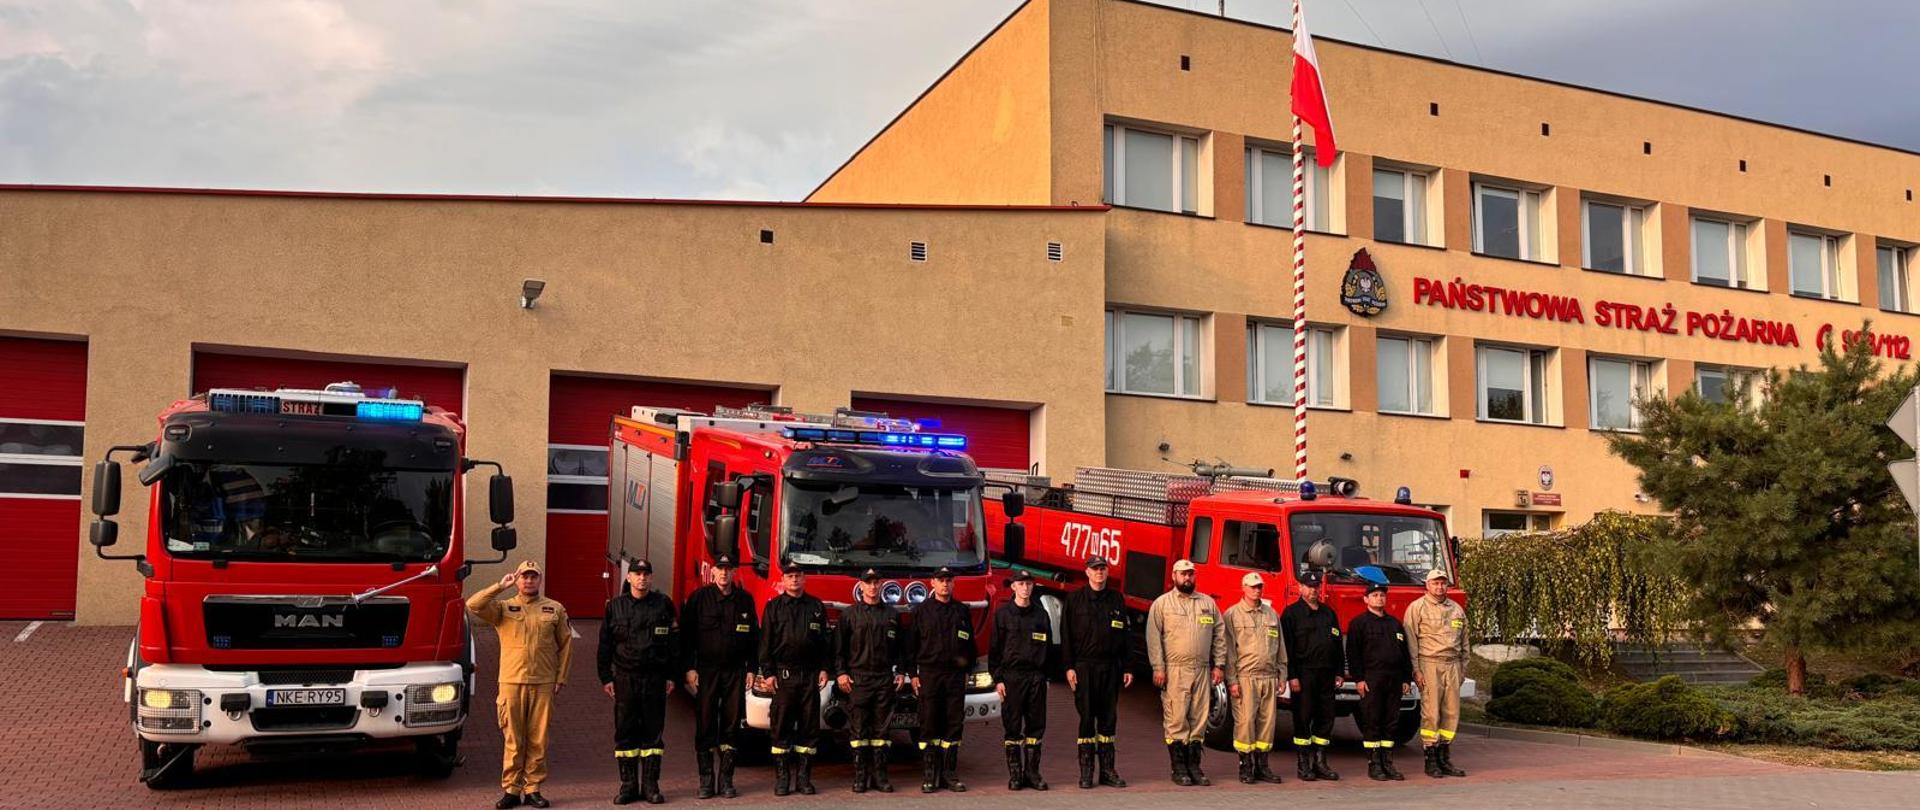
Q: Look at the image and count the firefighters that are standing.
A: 13